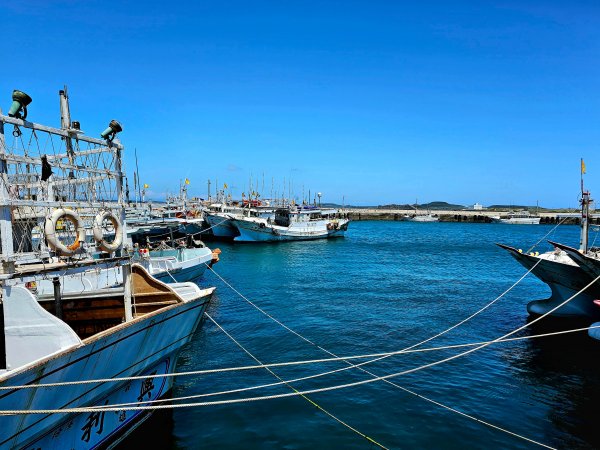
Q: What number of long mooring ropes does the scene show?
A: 5